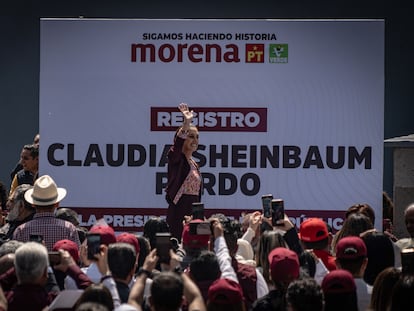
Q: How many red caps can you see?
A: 9